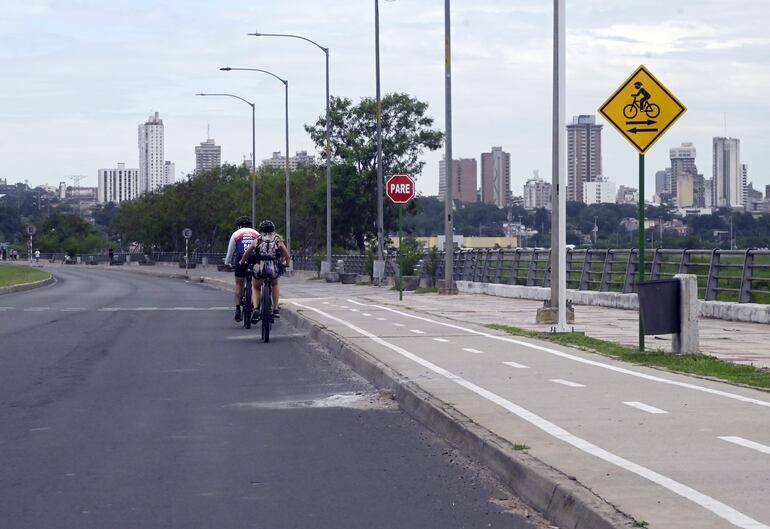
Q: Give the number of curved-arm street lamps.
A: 3